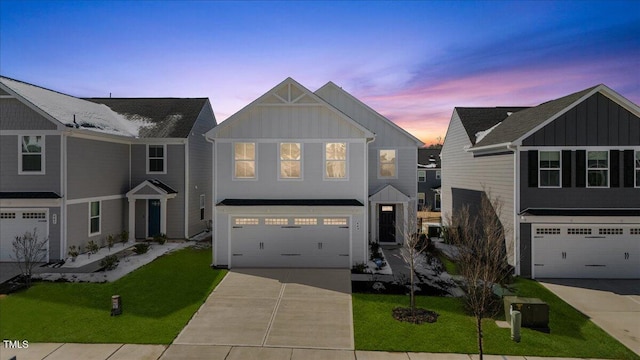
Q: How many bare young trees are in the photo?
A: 3